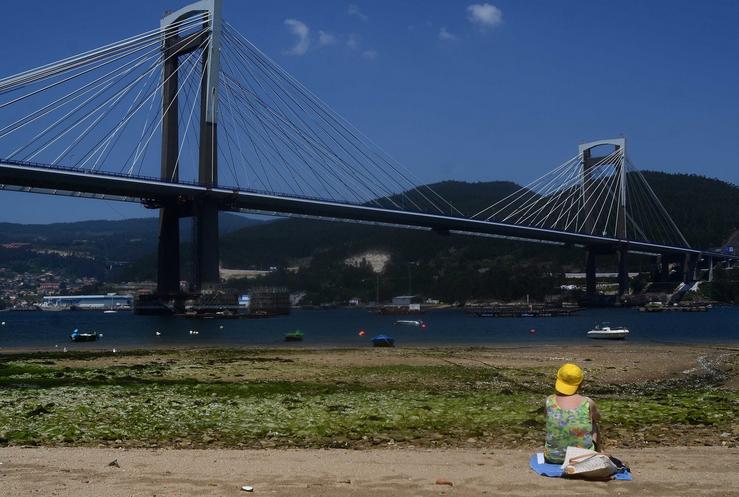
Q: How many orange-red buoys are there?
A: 3